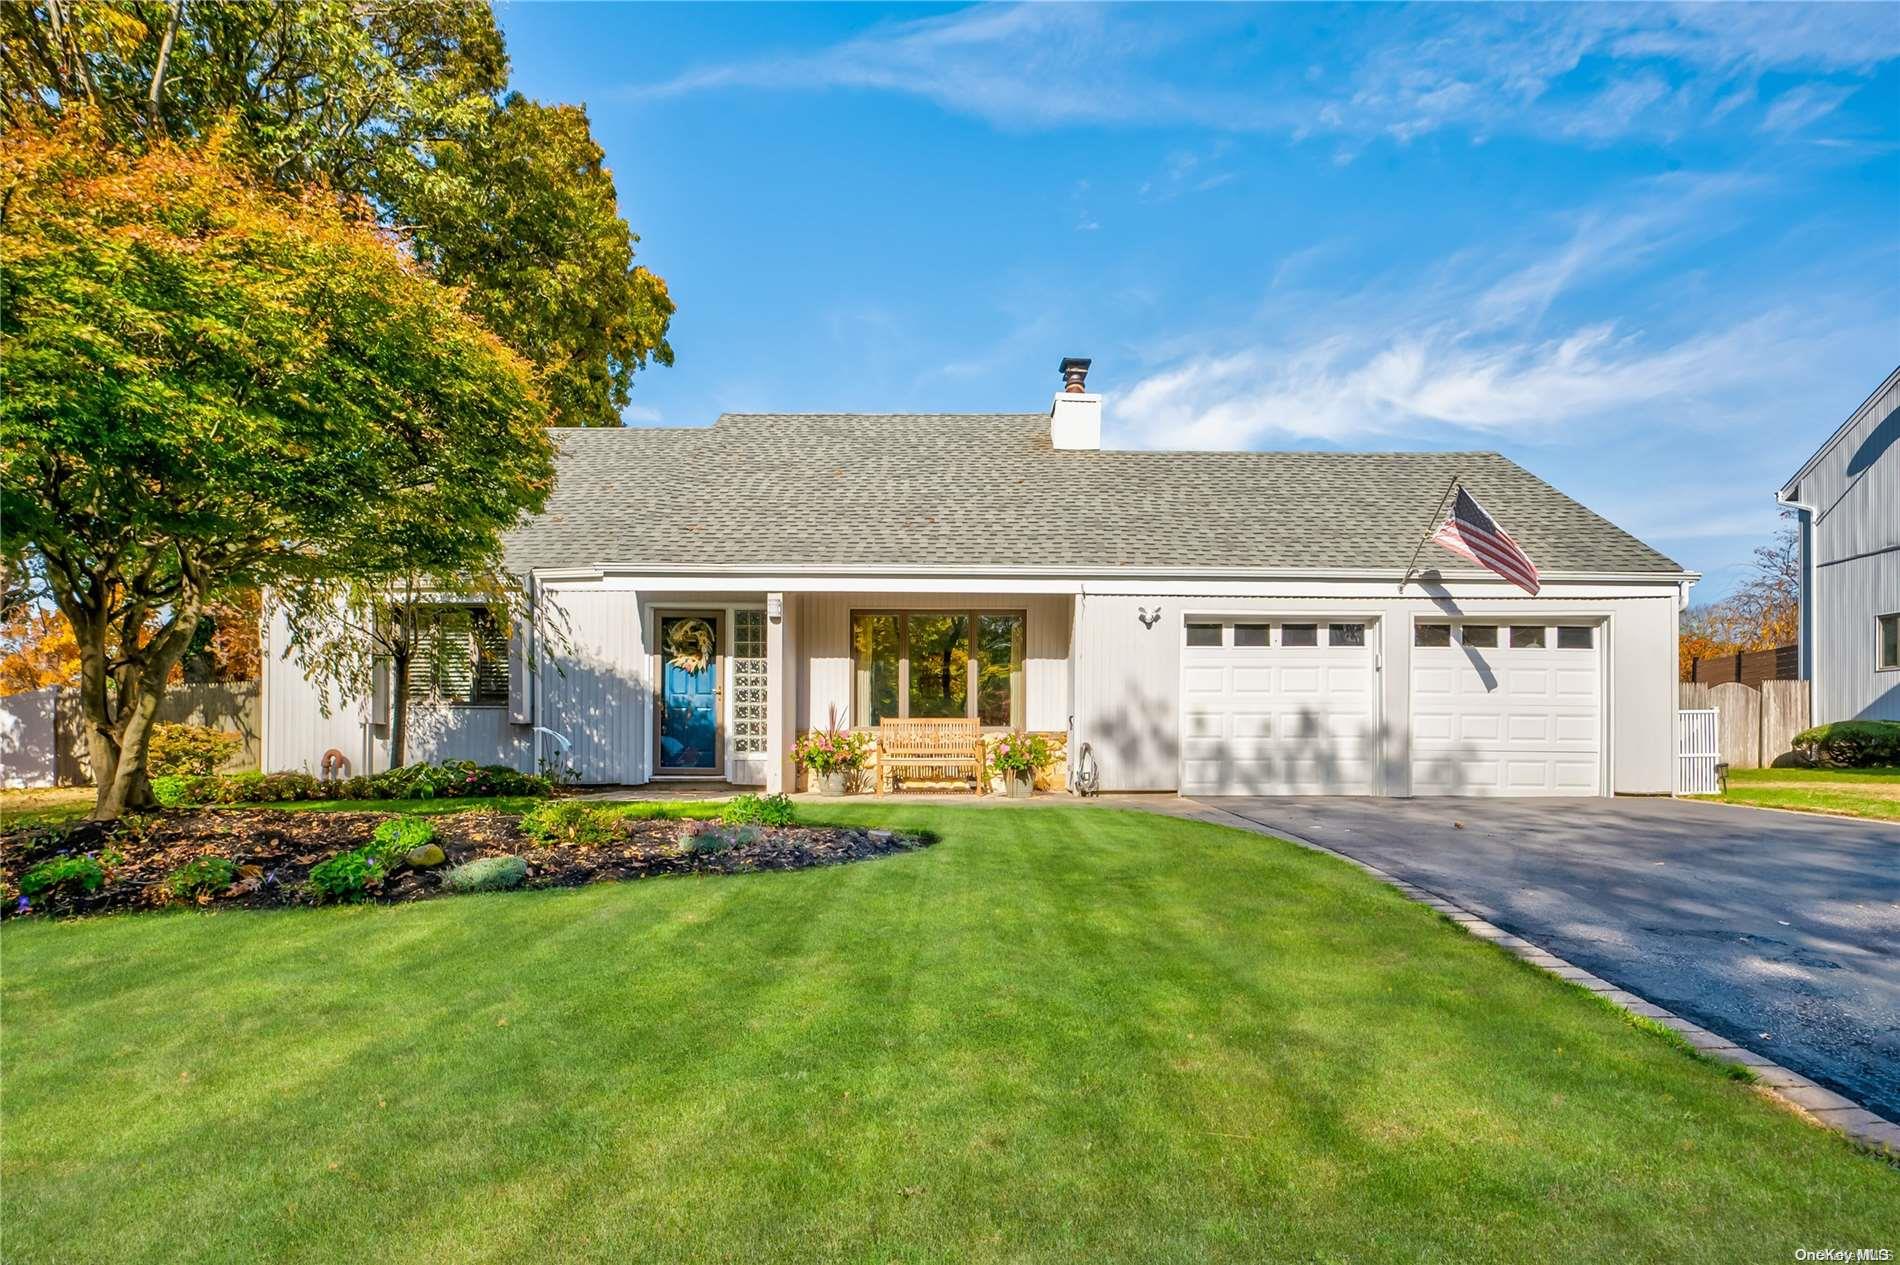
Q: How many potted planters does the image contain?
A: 2